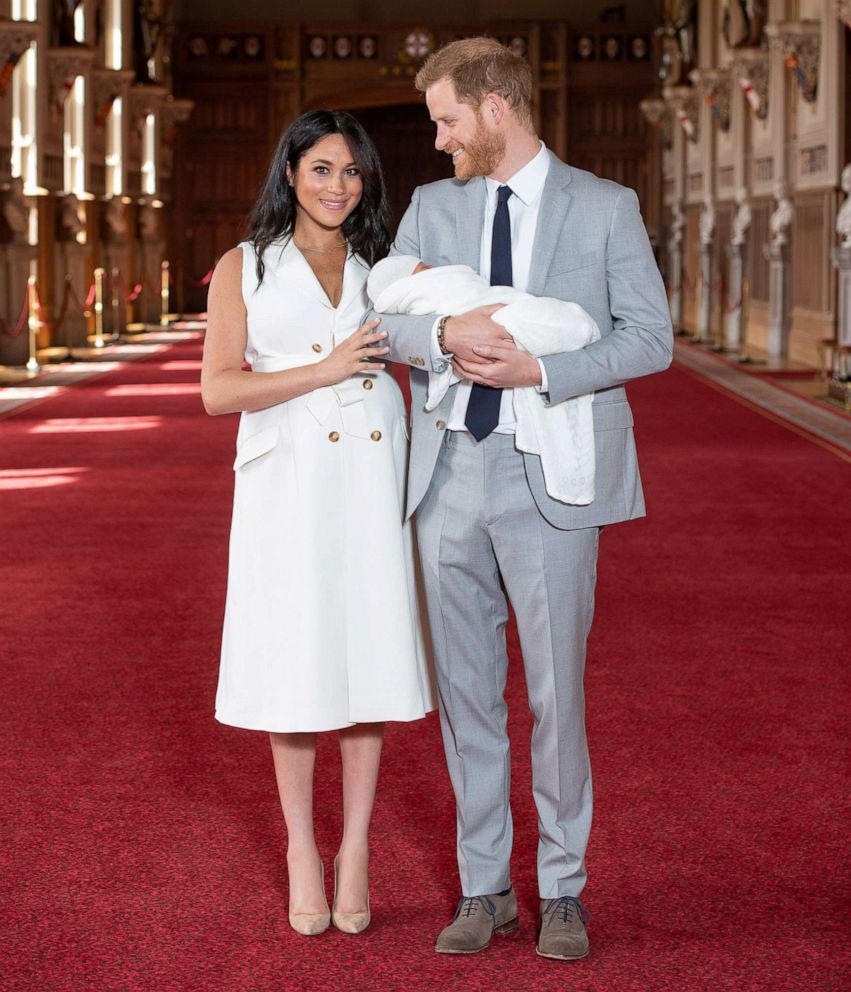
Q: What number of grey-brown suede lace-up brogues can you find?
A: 2